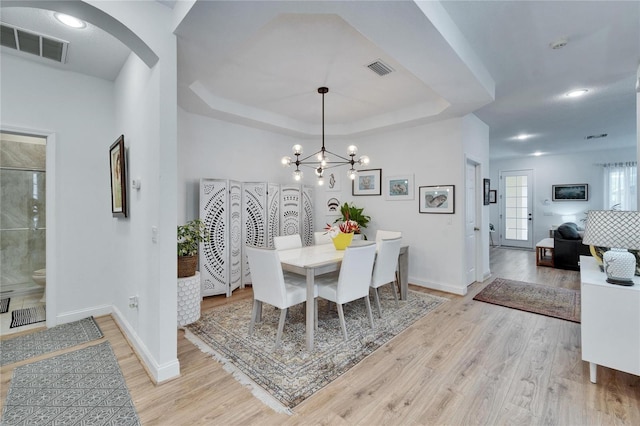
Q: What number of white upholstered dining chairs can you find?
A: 6